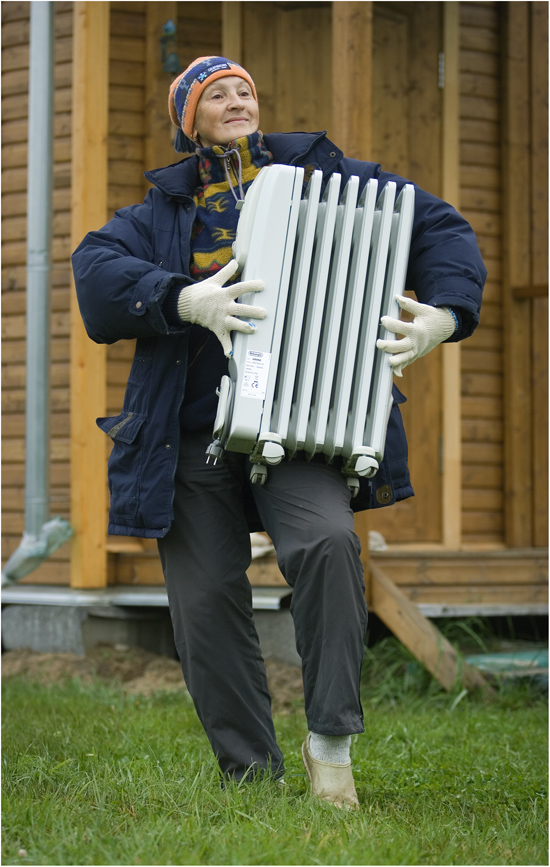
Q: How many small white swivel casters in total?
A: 4